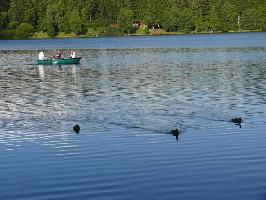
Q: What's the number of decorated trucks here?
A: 0